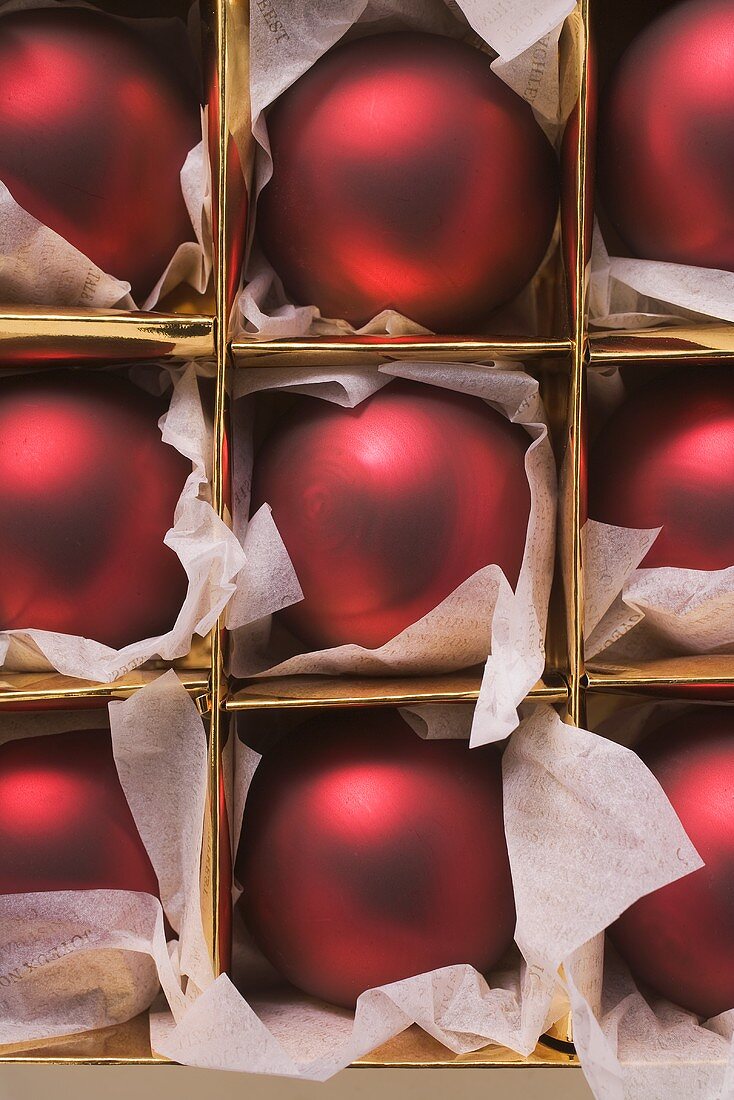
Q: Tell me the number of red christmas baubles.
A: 9